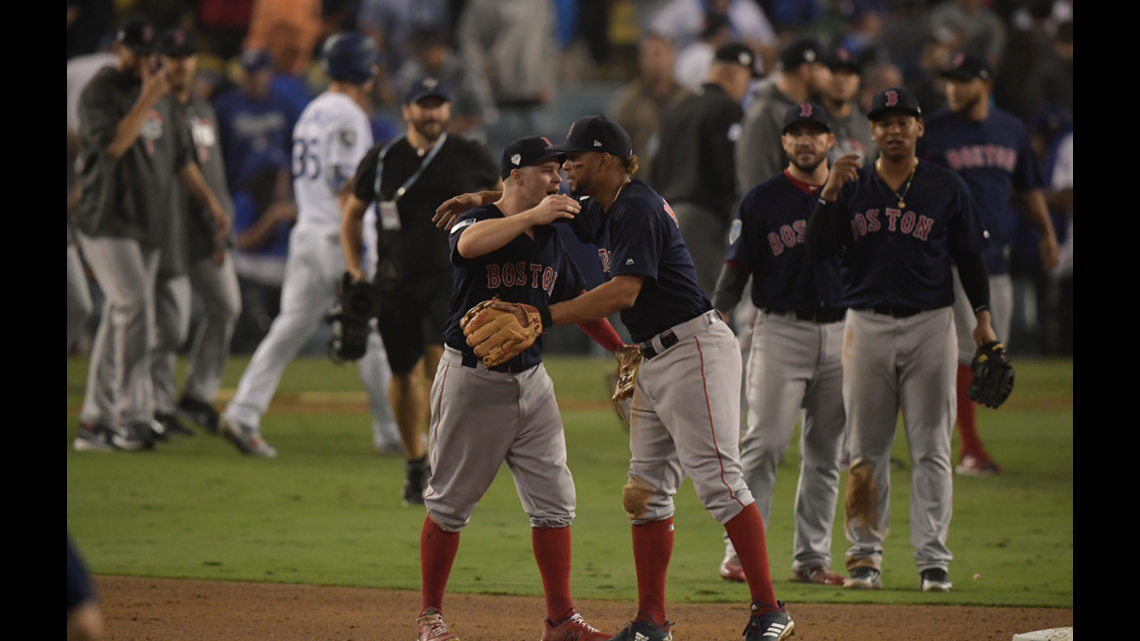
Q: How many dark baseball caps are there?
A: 11